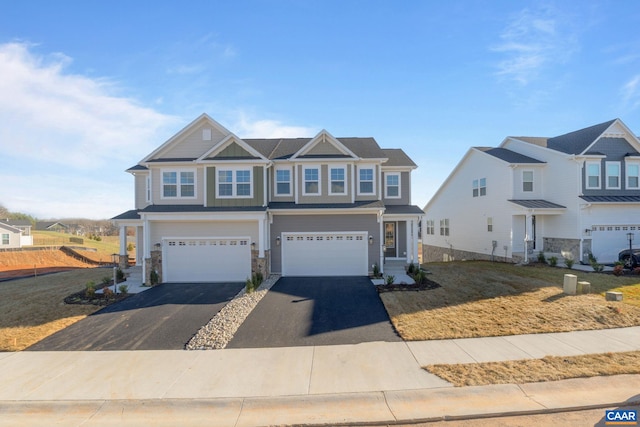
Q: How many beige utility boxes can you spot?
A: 3